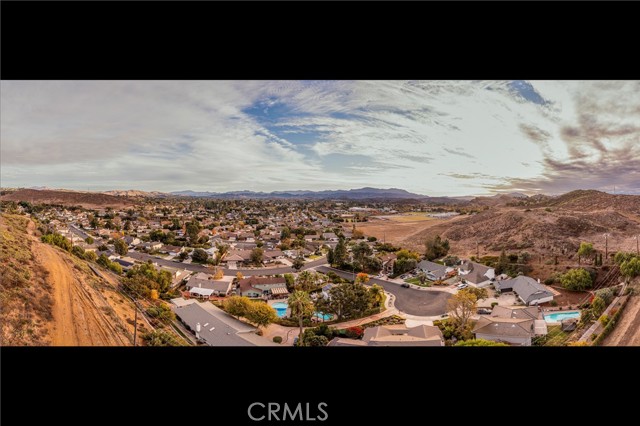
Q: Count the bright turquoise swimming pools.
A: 3